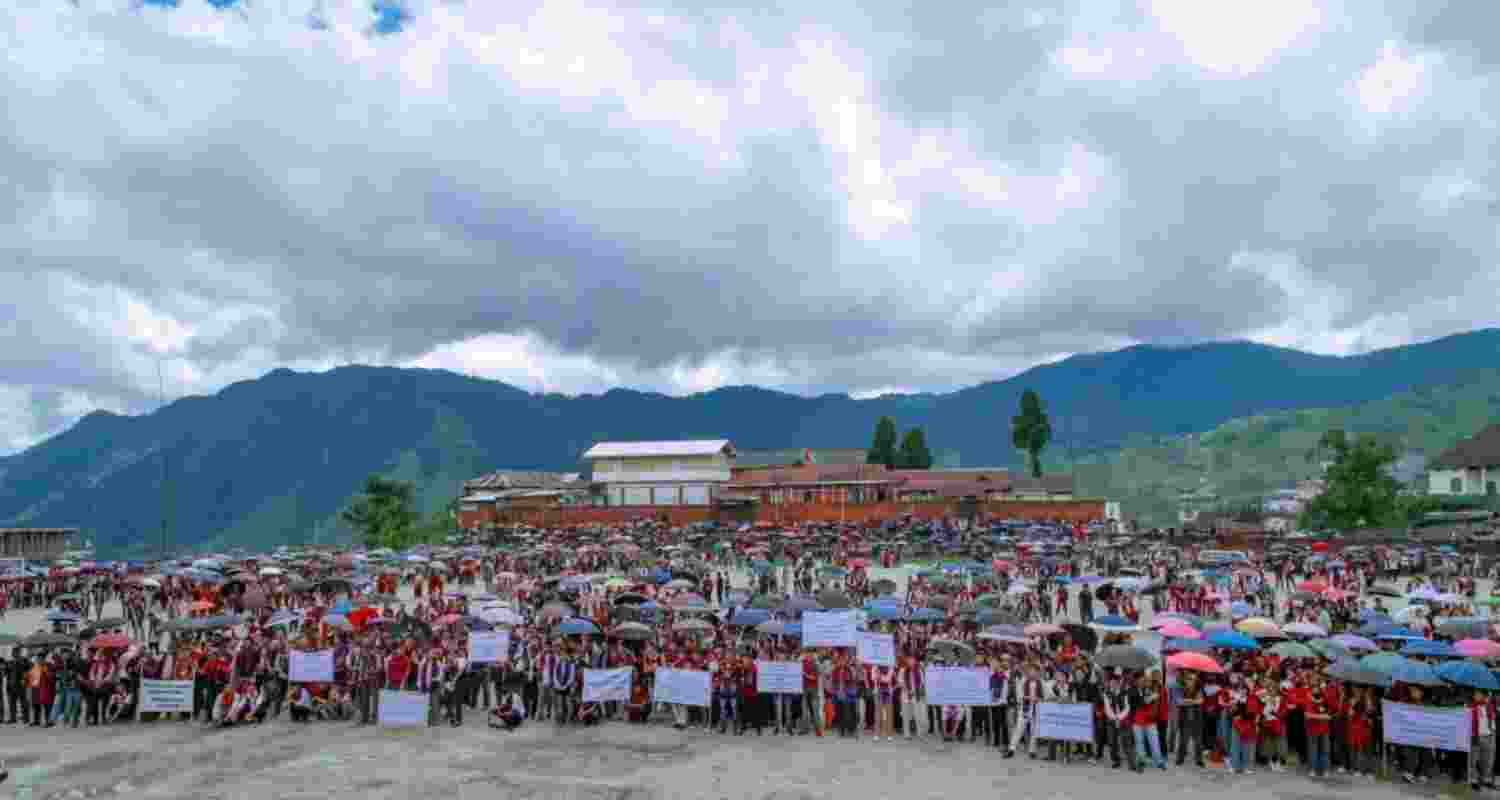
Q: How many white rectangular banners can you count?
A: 12